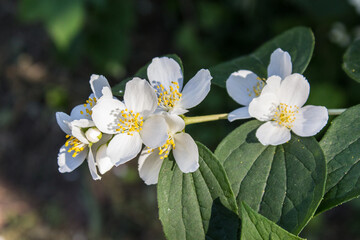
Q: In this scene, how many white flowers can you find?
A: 7